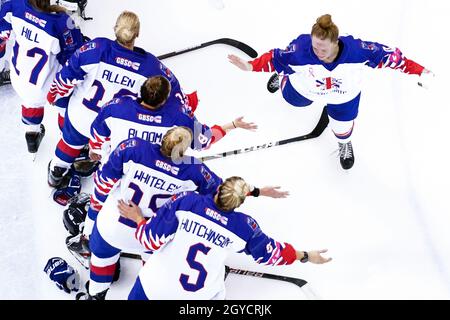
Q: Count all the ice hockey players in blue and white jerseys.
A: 6